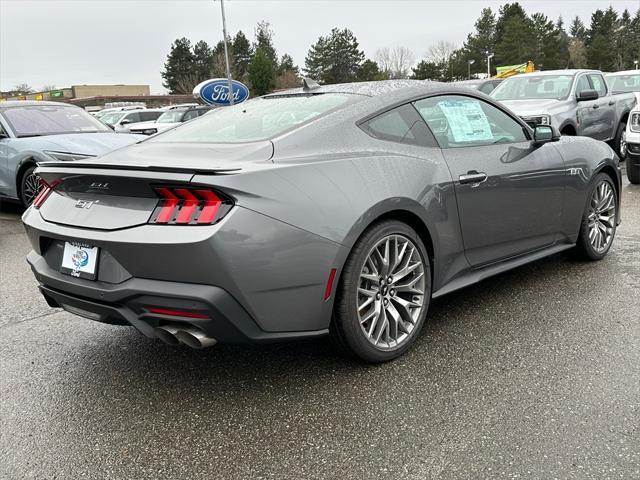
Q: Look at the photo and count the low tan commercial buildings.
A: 1